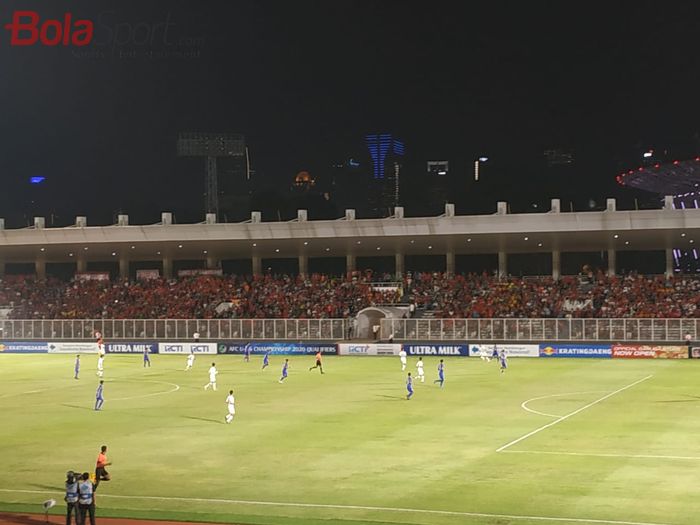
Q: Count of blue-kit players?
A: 10